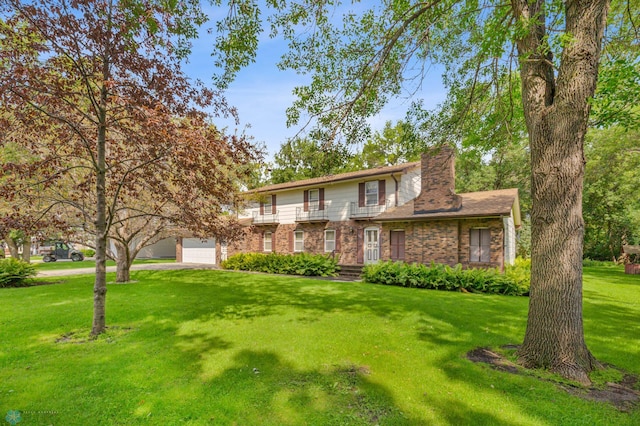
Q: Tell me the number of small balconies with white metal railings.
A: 3